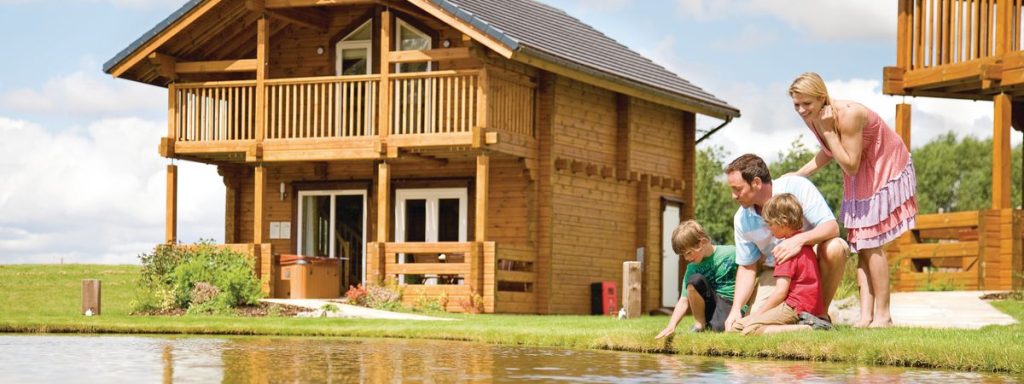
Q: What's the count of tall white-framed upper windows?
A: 2